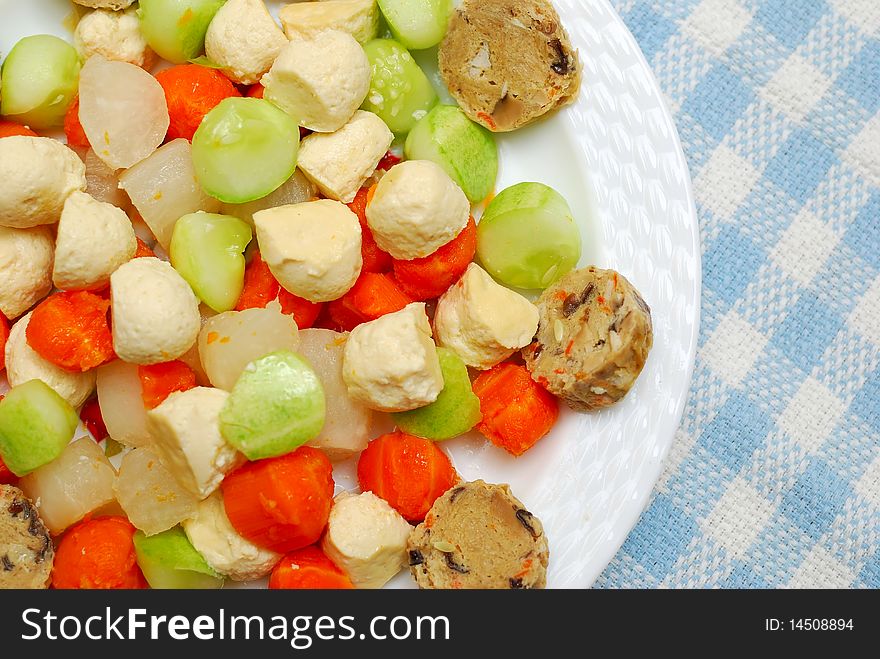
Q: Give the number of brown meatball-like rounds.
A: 4